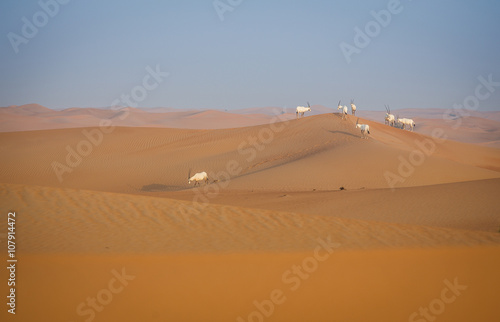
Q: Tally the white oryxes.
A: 7